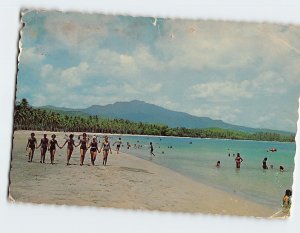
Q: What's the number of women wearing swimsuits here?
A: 7